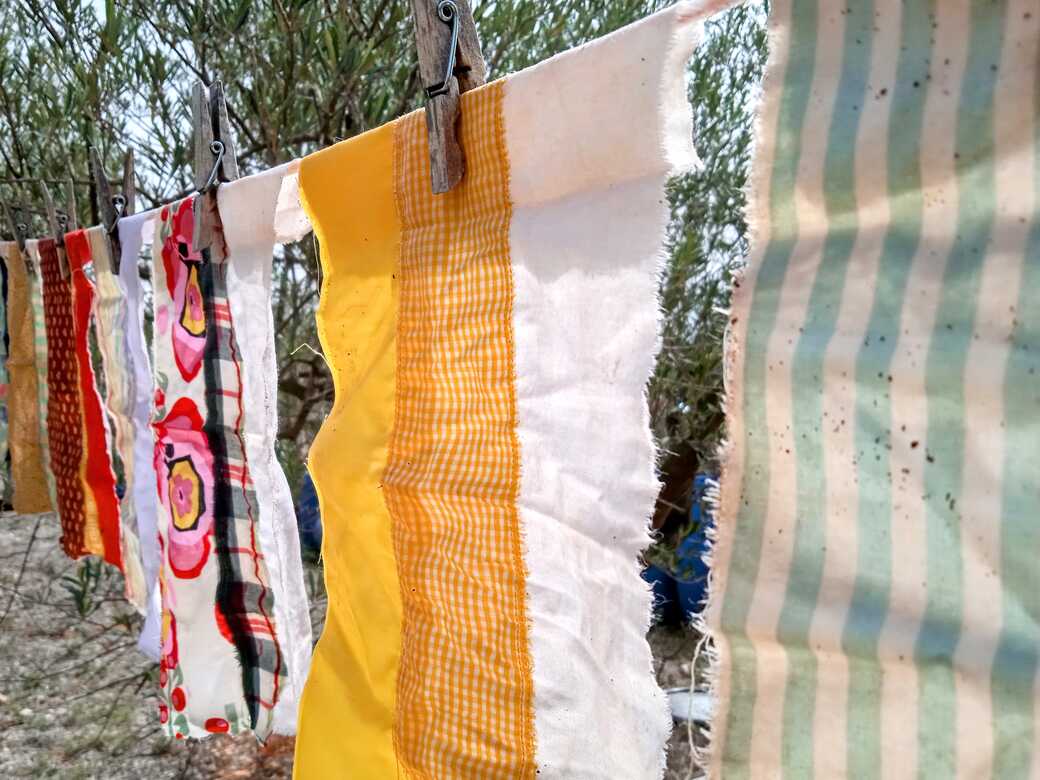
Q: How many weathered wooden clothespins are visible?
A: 5